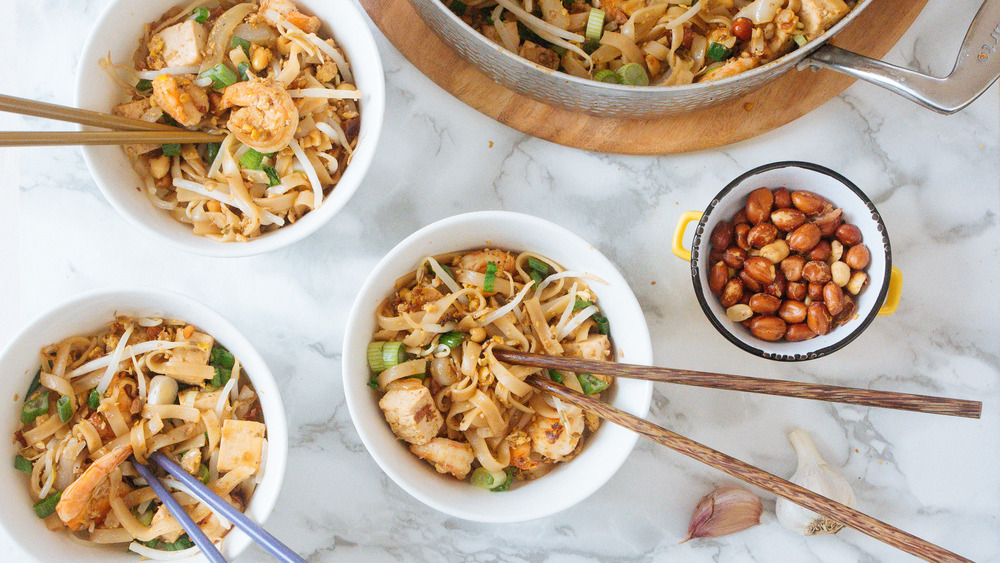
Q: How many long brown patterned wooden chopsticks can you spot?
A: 2